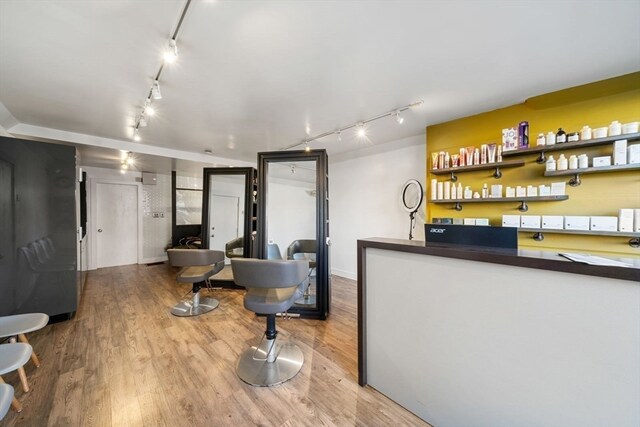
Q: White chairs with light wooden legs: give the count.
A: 3